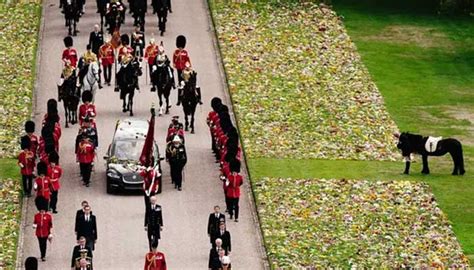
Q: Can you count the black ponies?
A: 1